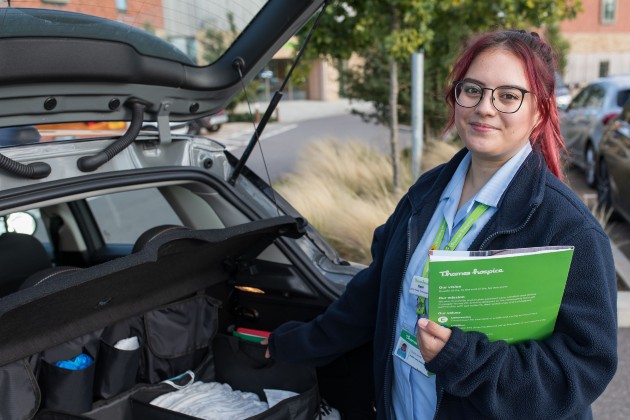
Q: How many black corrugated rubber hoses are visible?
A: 2